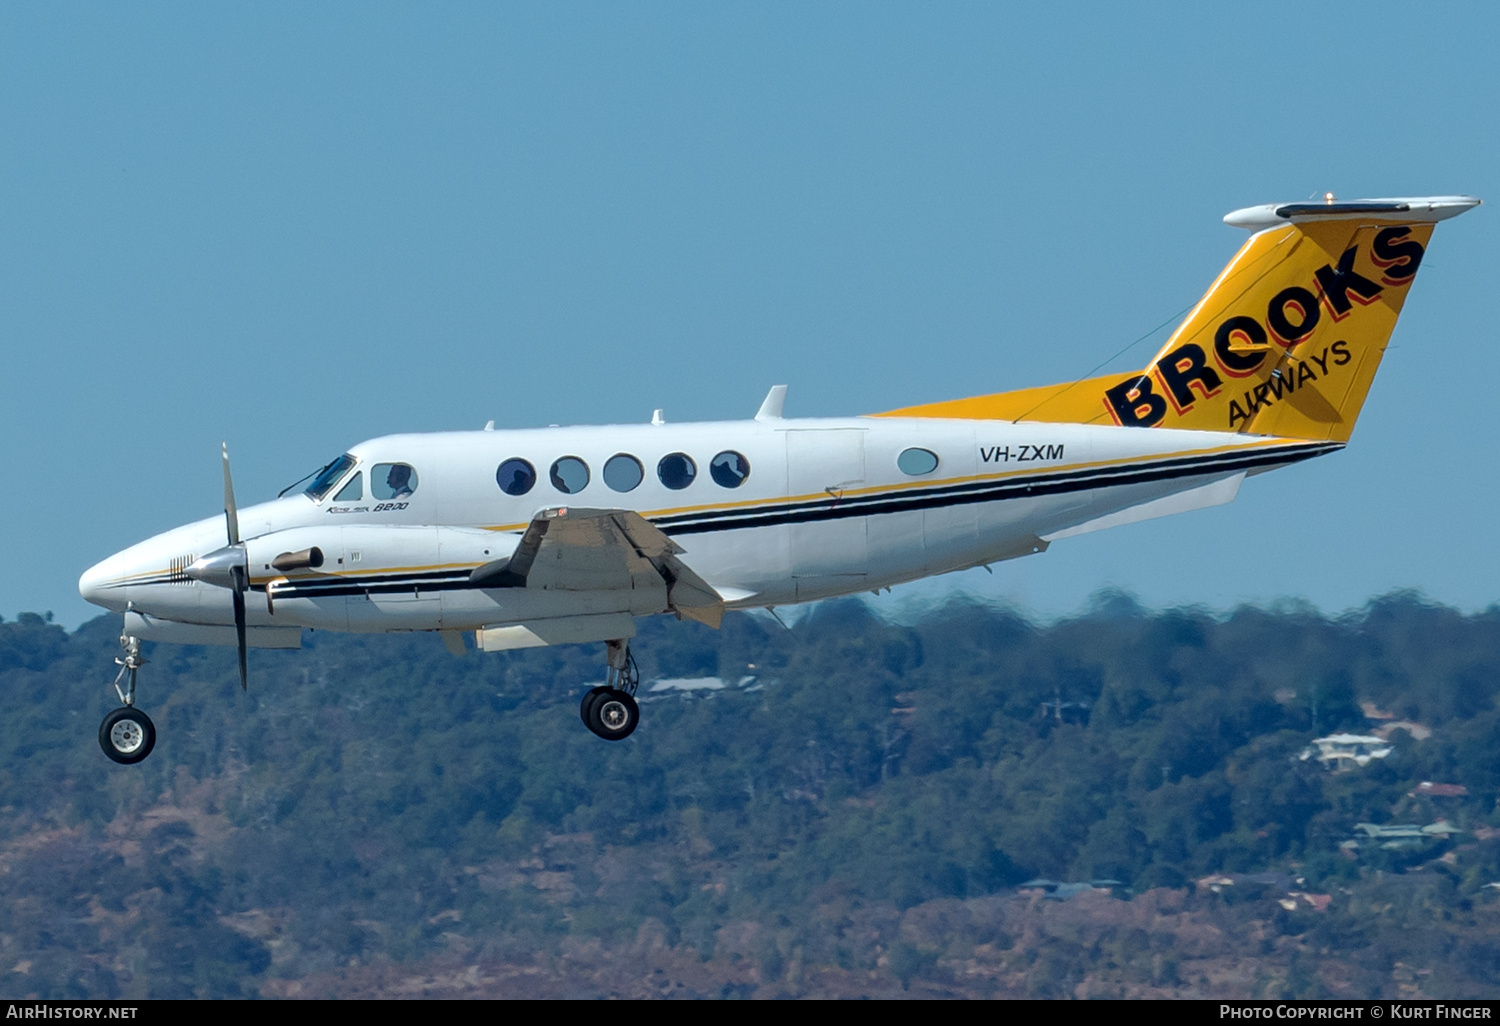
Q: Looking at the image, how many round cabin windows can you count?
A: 5